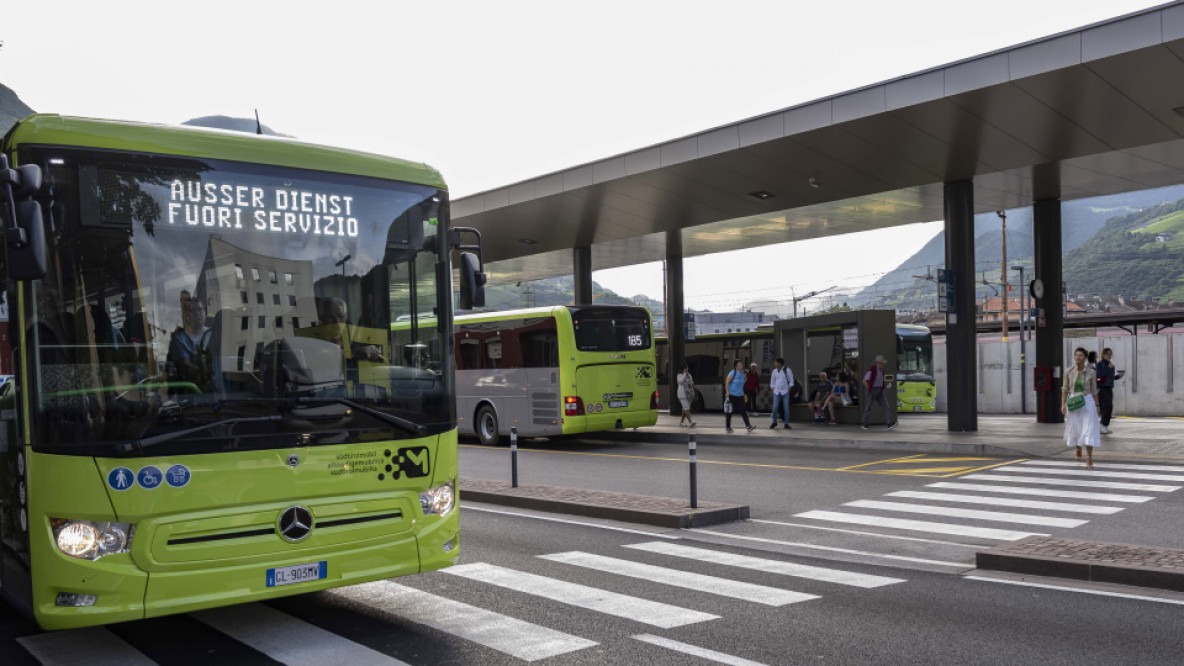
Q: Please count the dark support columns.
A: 4